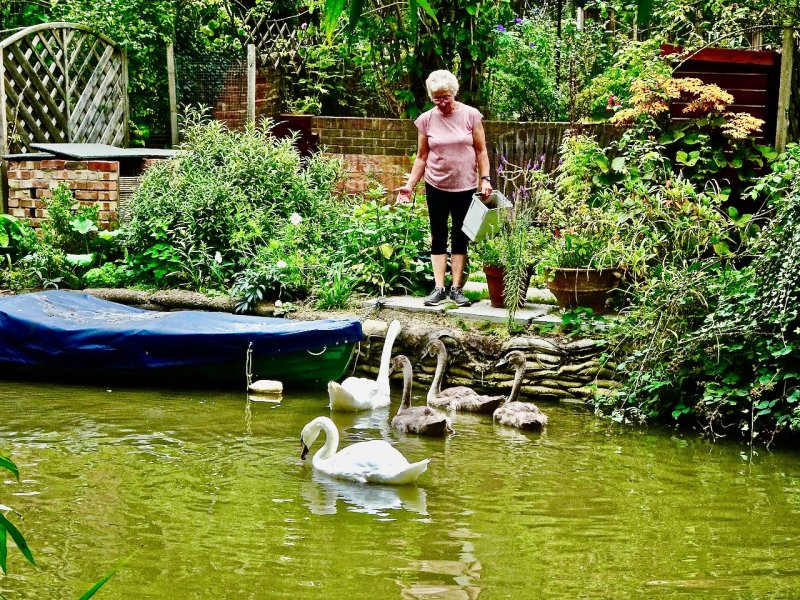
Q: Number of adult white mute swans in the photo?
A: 2